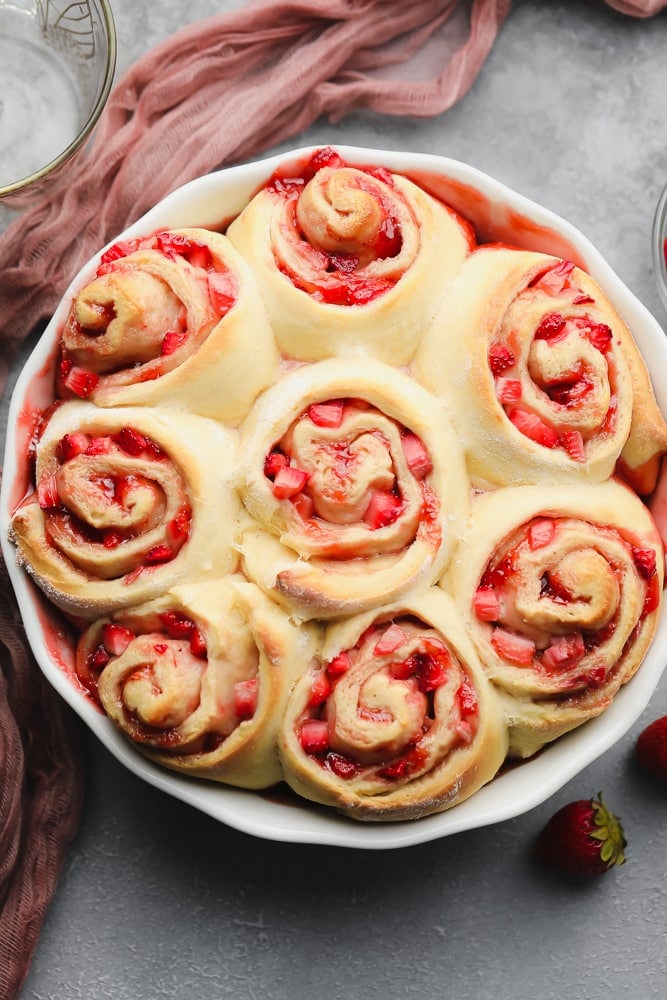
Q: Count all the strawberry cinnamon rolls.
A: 8